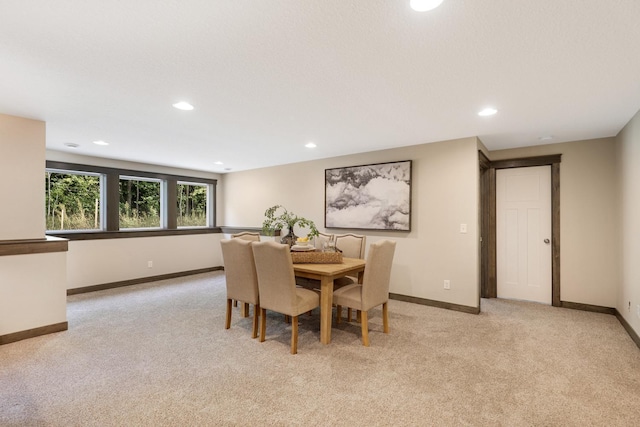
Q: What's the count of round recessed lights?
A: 6